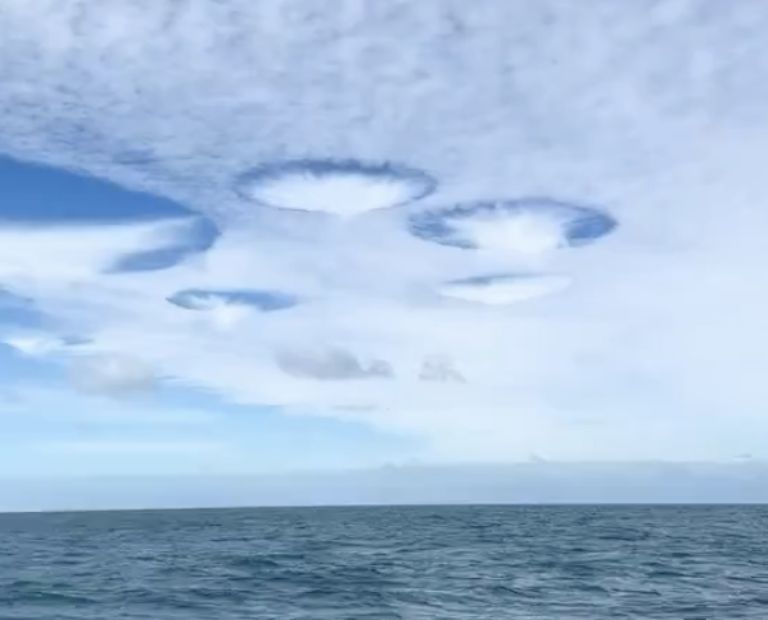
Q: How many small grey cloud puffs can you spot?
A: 3